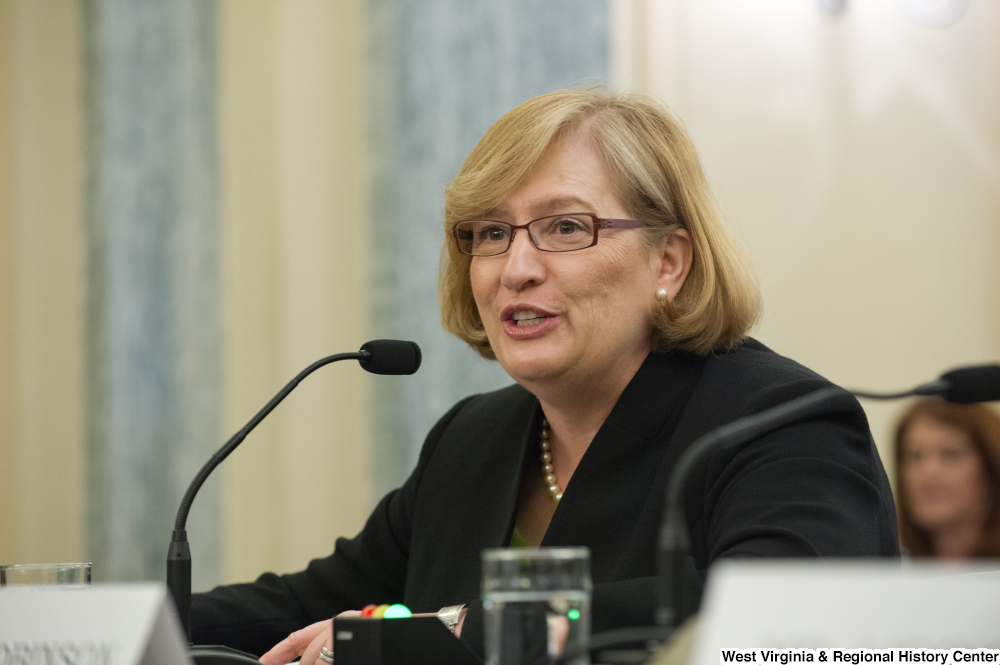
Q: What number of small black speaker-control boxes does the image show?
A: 1